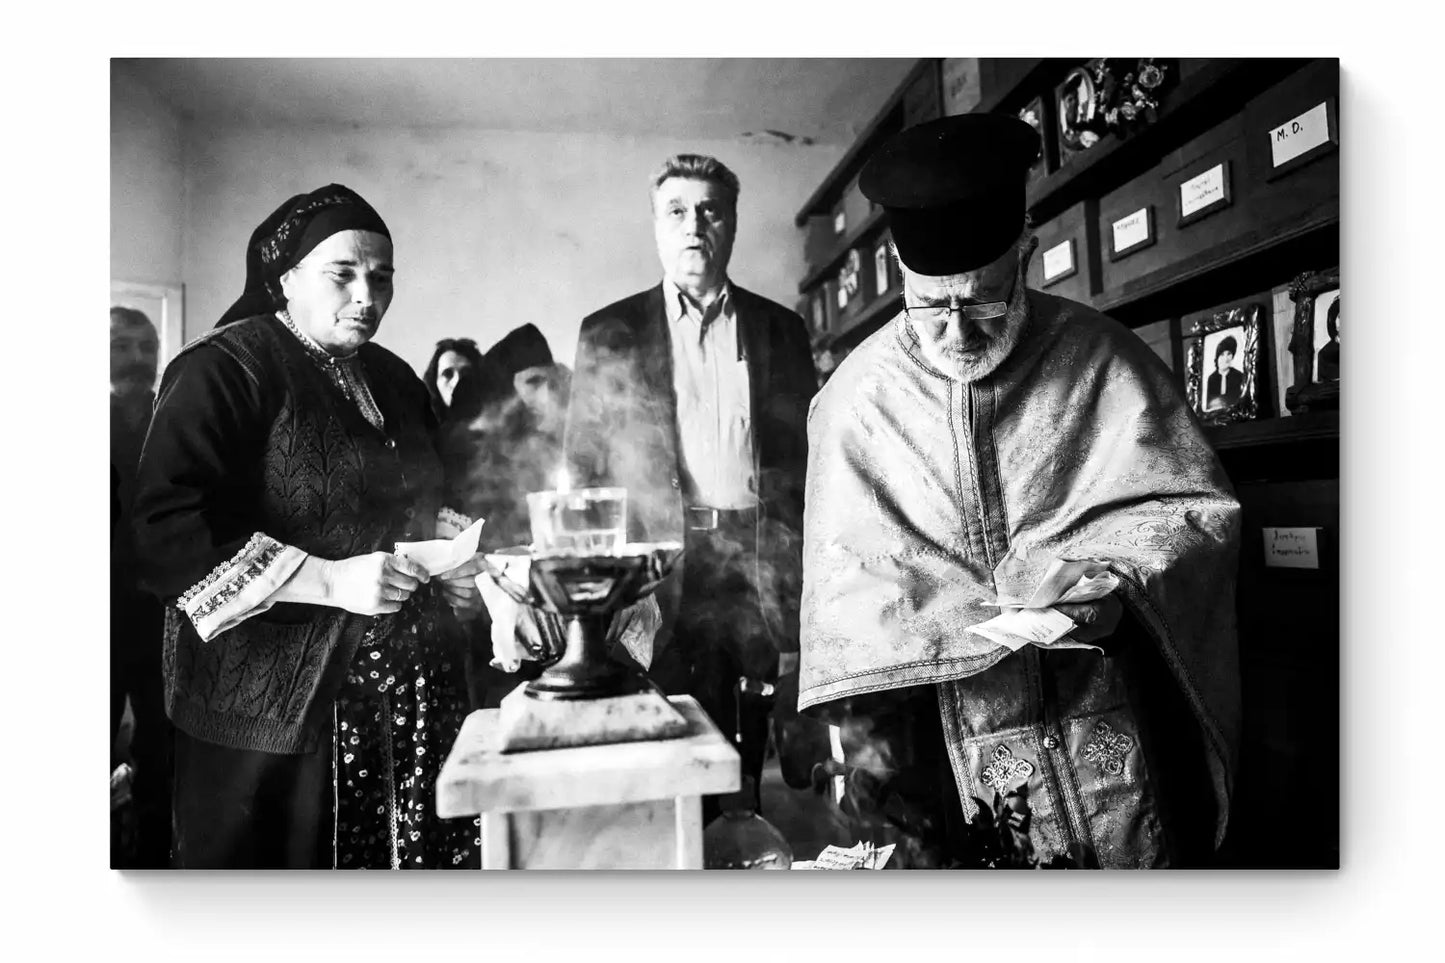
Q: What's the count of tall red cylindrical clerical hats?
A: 0